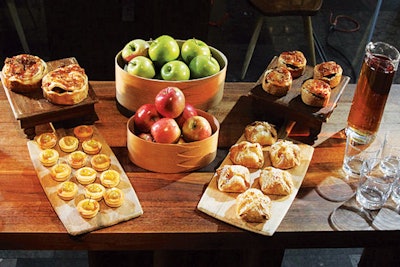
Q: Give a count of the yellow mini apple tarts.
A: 14